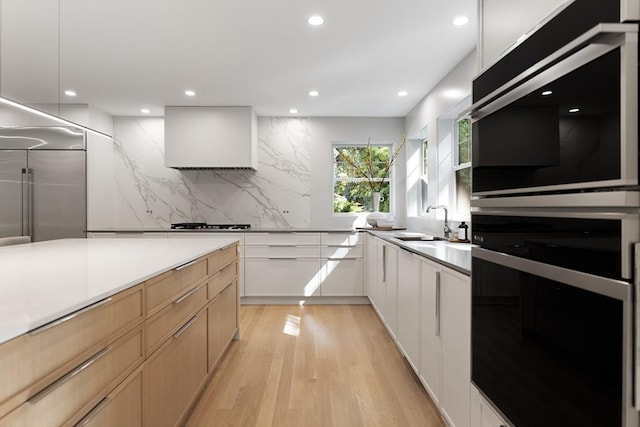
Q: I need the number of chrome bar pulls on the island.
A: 9